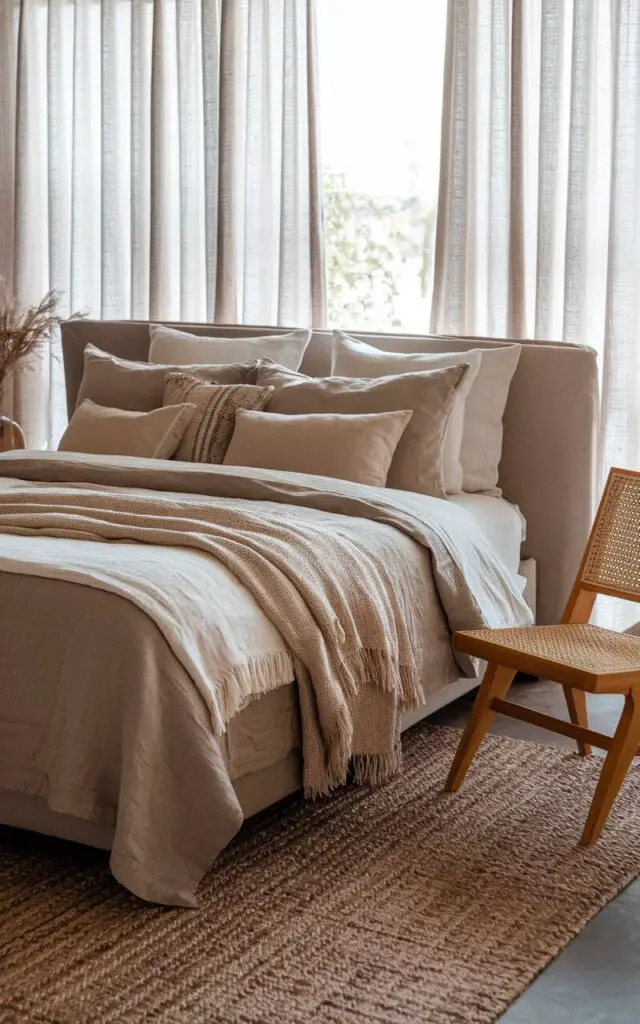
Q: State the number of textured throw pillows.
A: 1